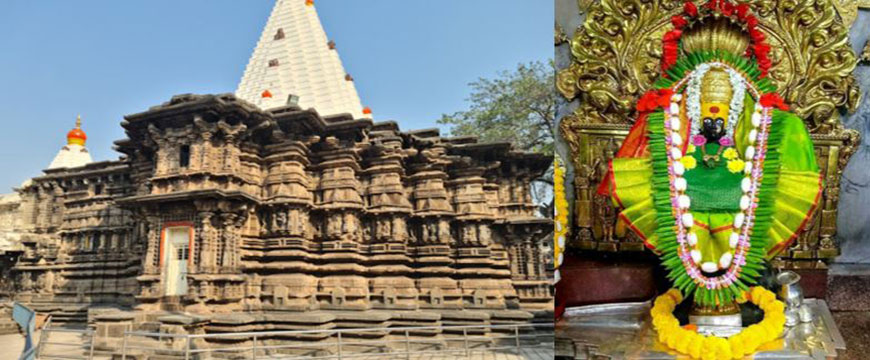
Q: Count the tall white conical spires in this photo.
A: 2